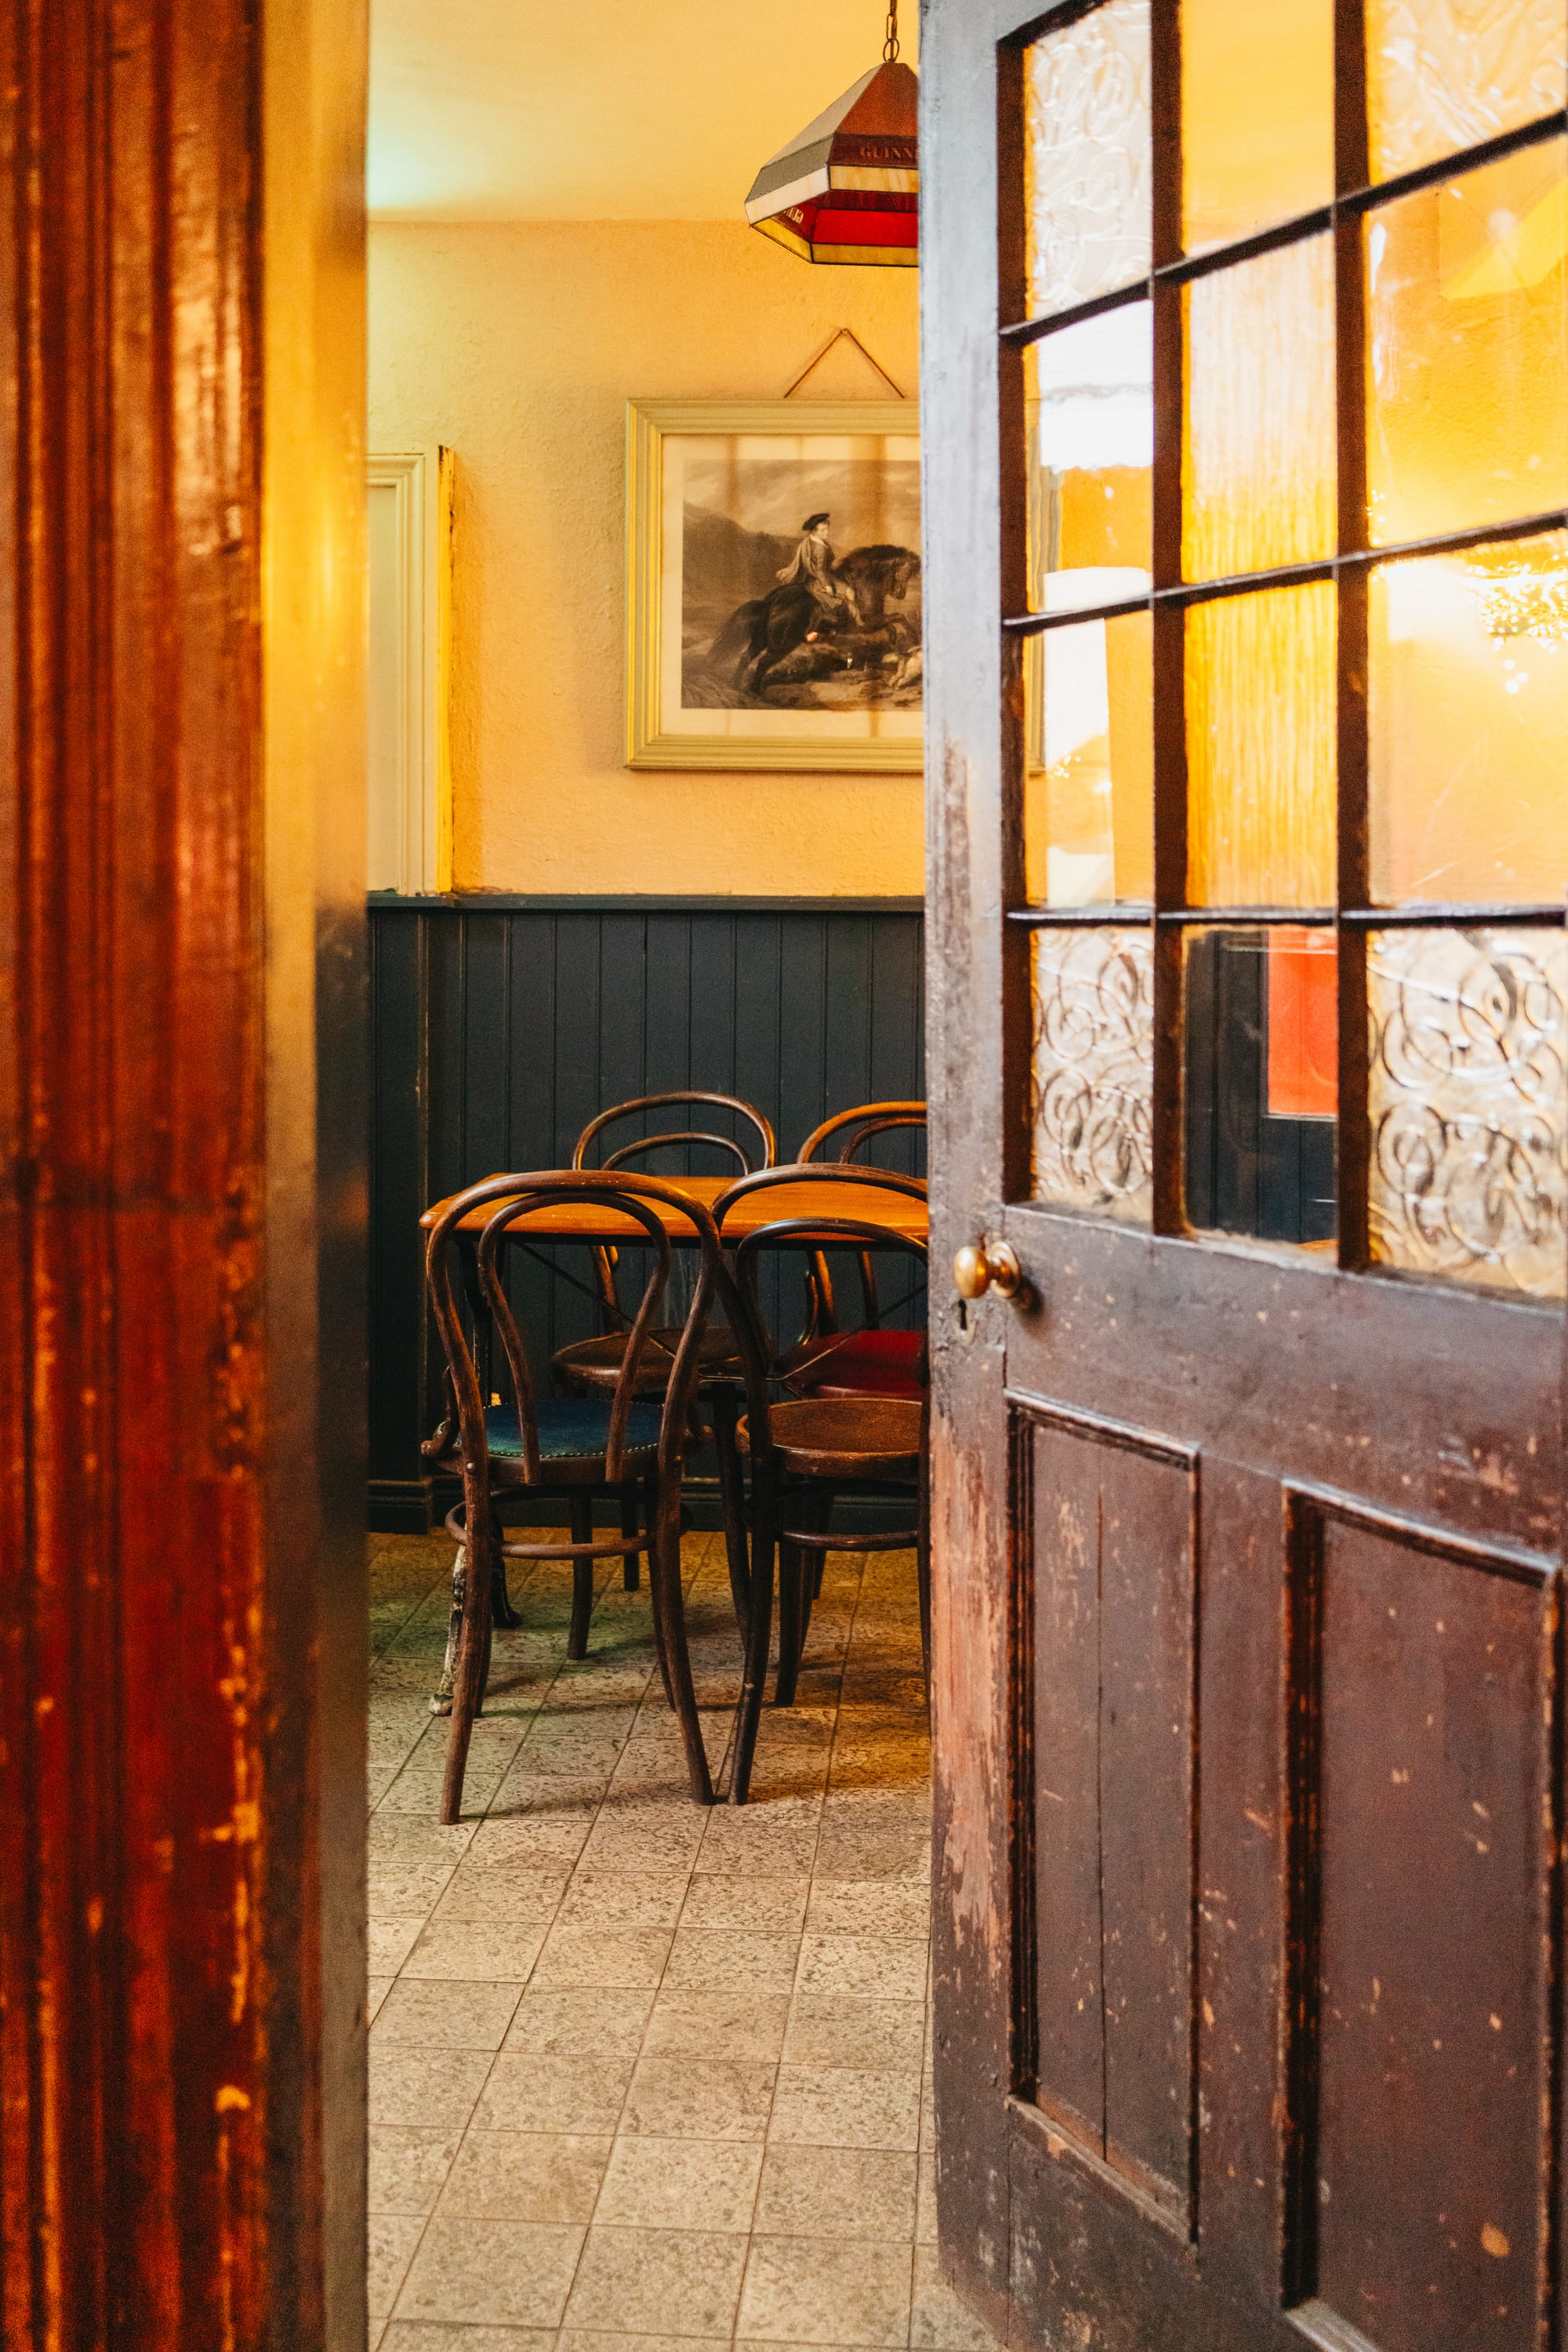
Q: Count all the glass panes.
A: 12